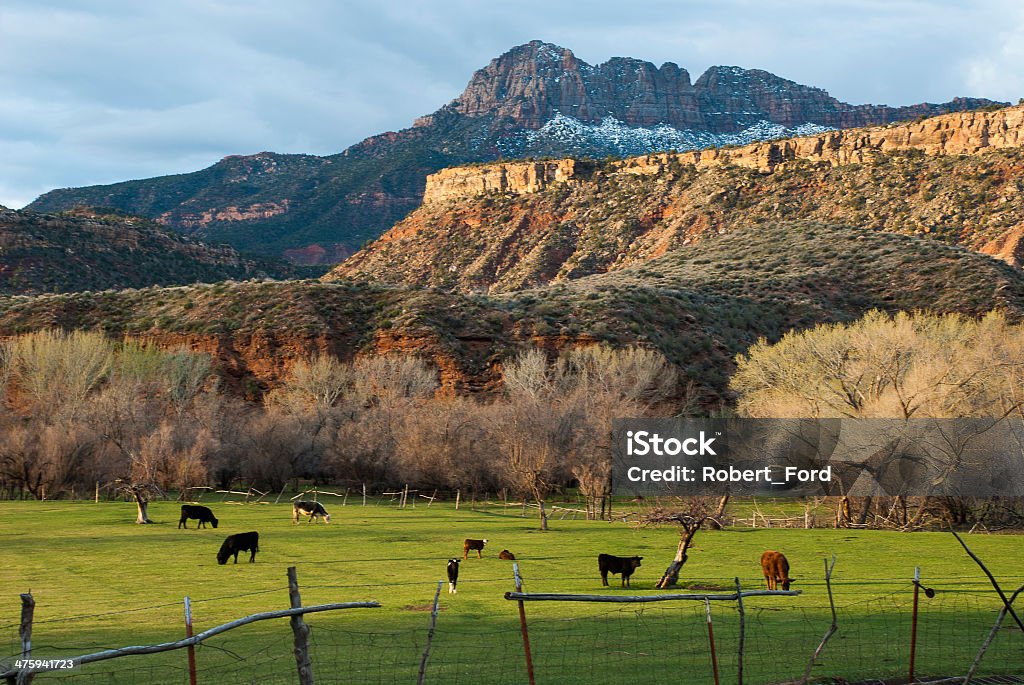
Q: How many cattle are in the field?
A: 8